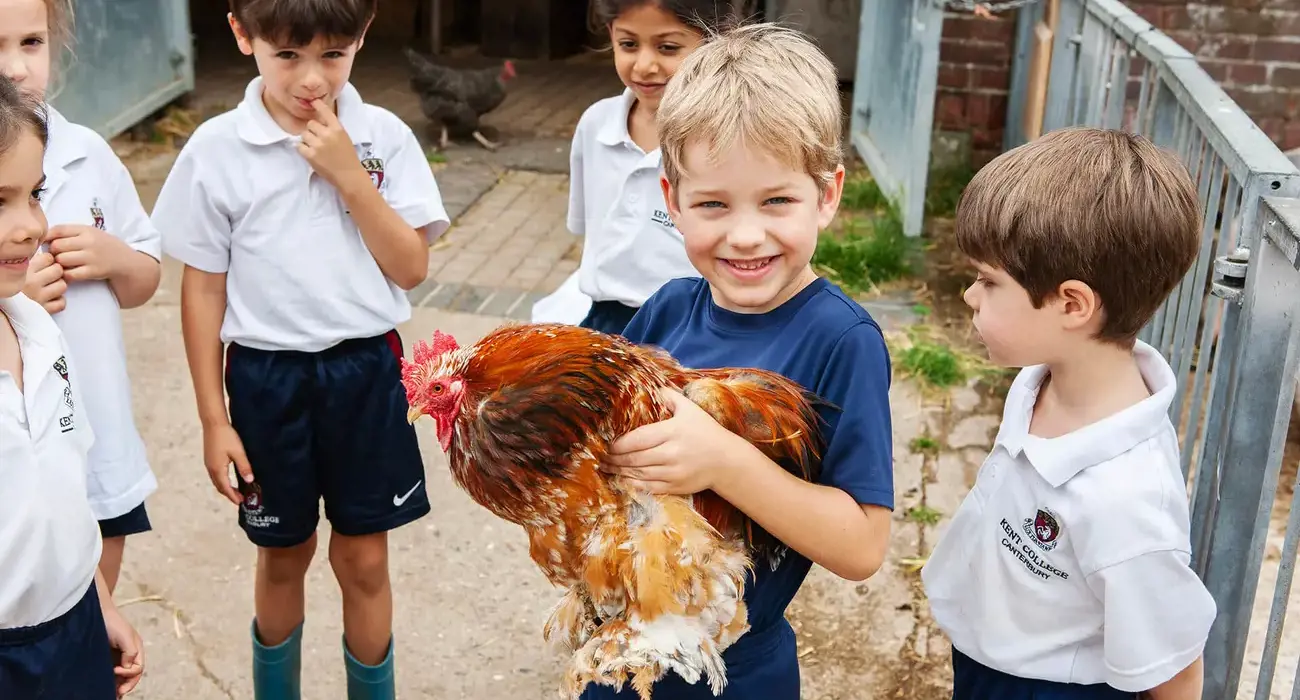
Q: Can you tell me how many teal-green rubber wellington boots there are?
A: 2